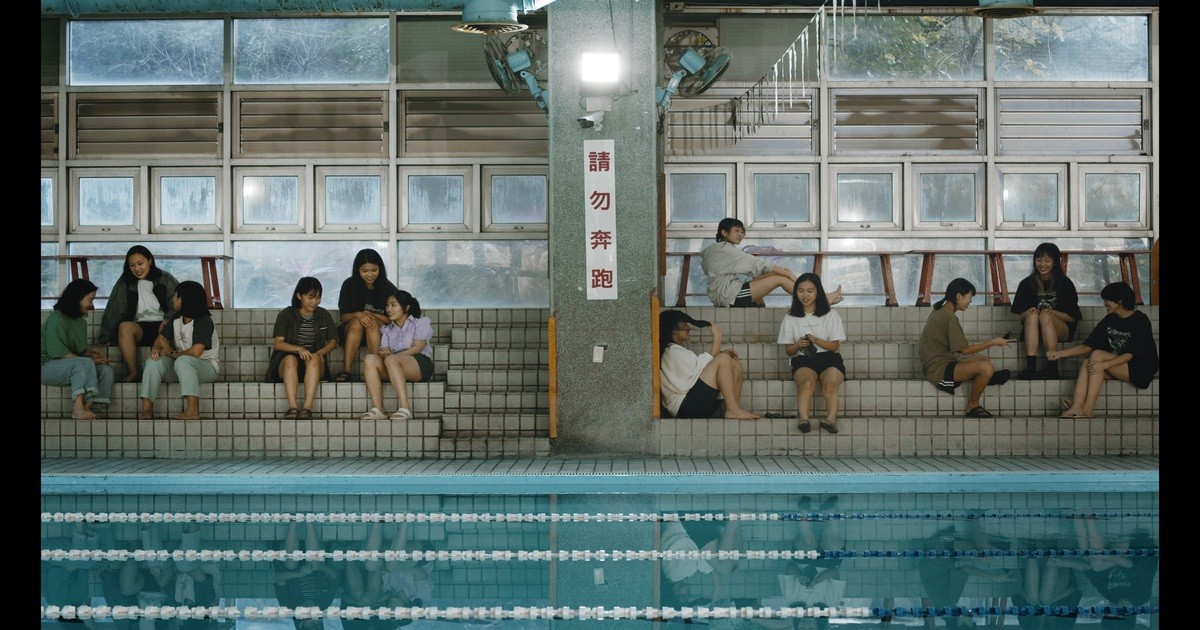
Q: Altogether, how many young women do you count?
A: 12